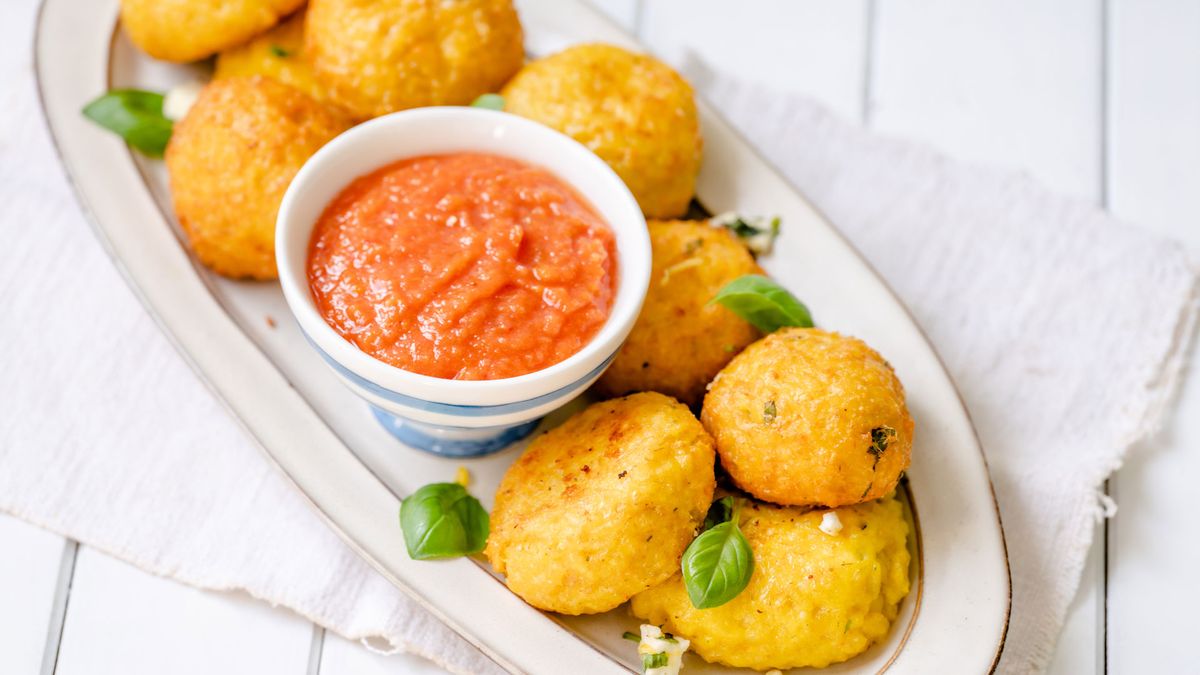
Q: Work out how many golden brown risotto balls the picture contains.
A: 9